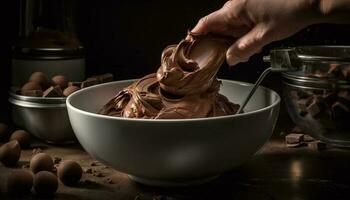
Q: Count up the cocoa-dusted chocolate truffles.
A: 11